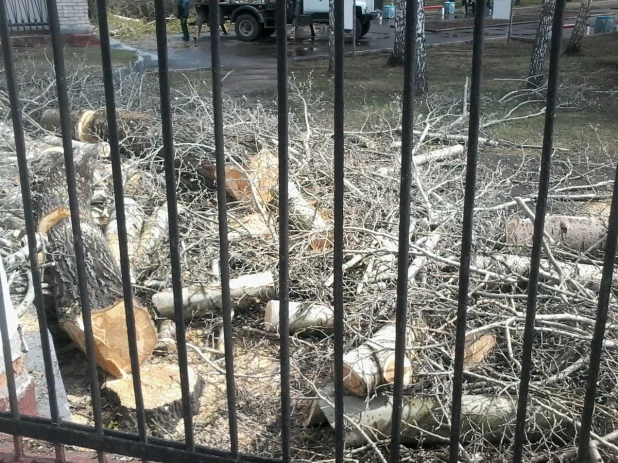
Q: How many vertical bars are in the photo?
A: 12